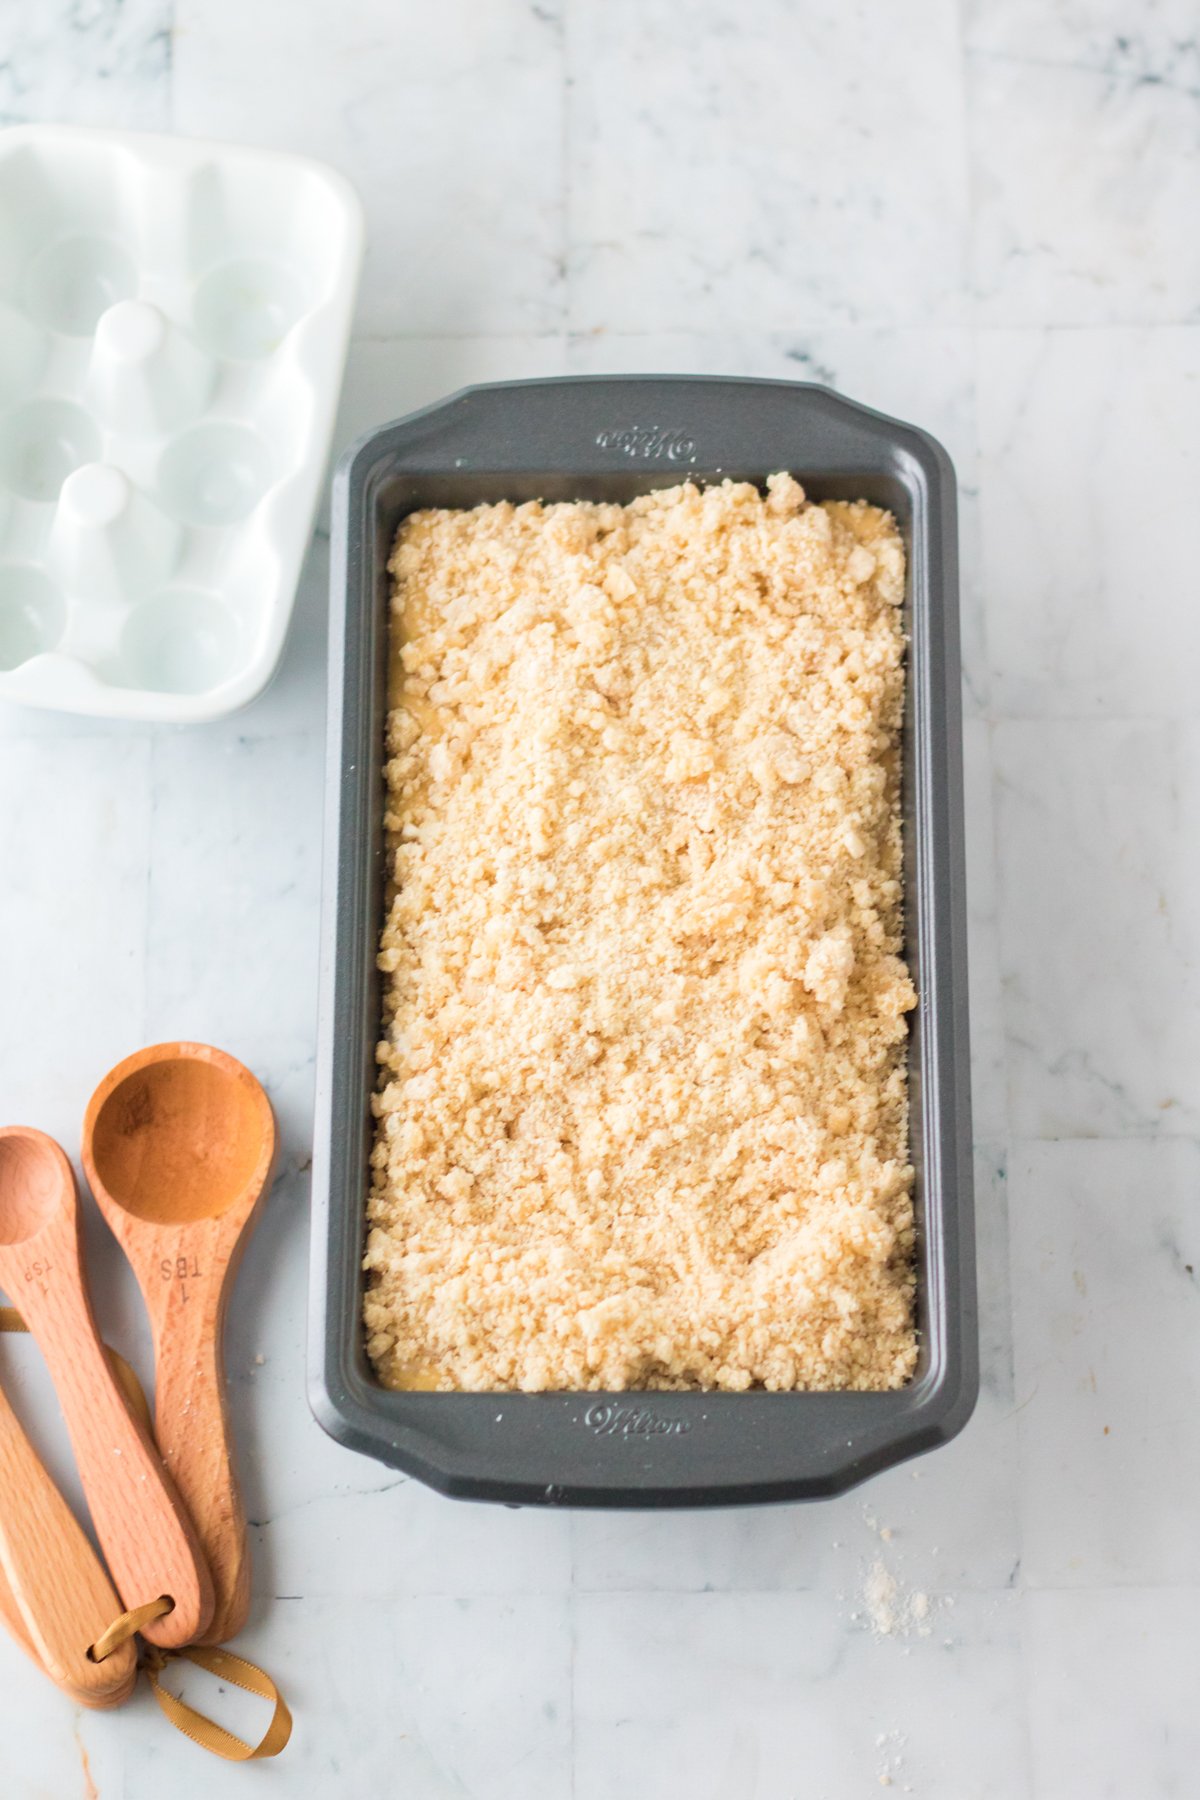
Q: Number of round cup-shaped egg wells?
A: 6